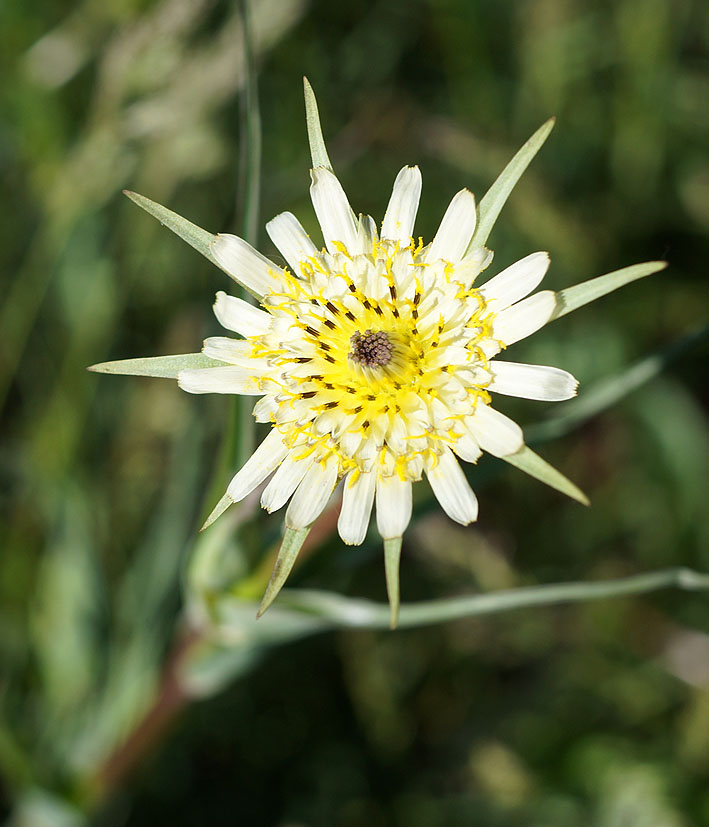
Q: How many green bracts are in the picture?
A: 9